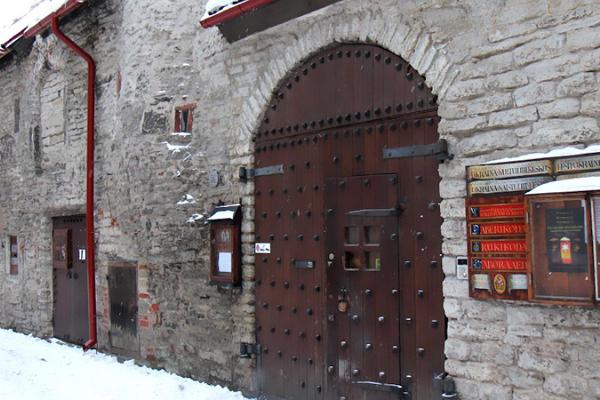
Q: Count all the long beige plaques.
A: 3